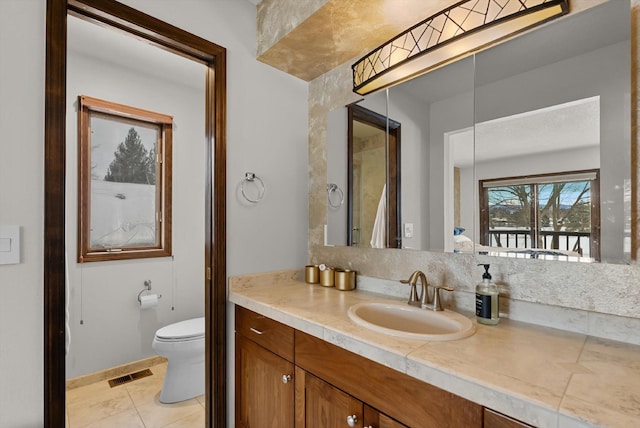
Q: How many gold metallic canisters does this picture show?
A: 3